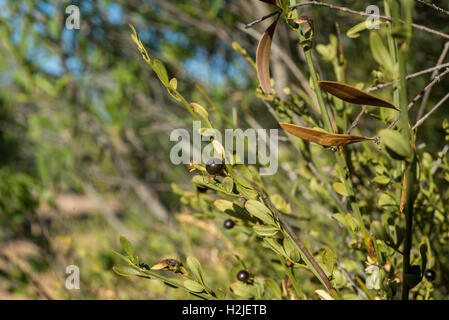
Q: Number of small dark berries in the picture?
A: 4